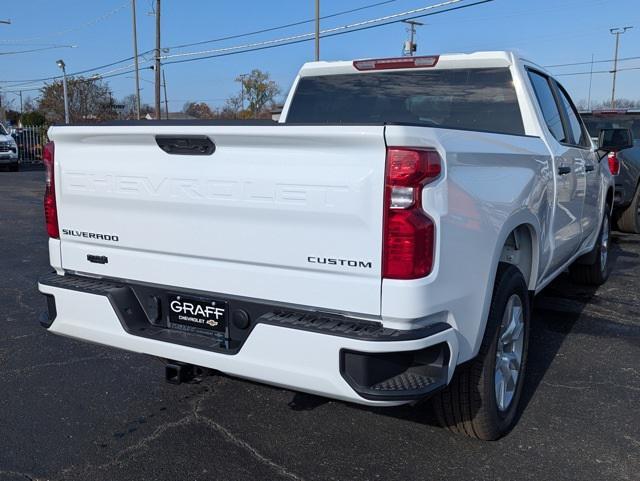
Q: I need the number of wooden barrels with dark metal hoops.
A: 0